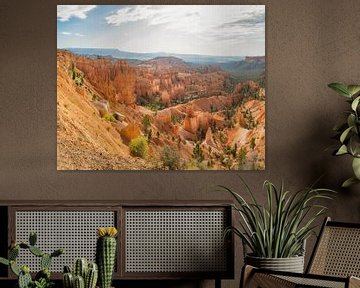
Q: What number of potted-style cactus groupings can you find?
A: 3